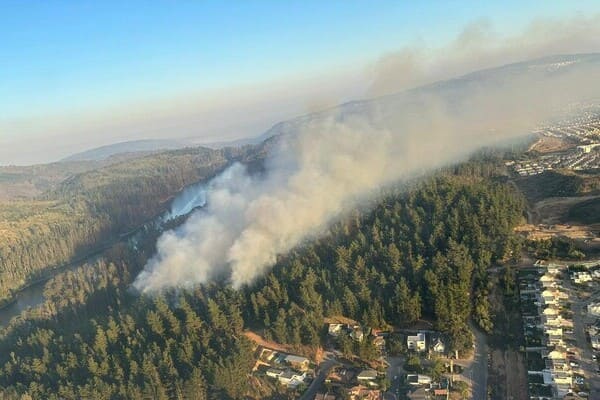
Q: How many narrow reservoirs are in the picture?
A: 1